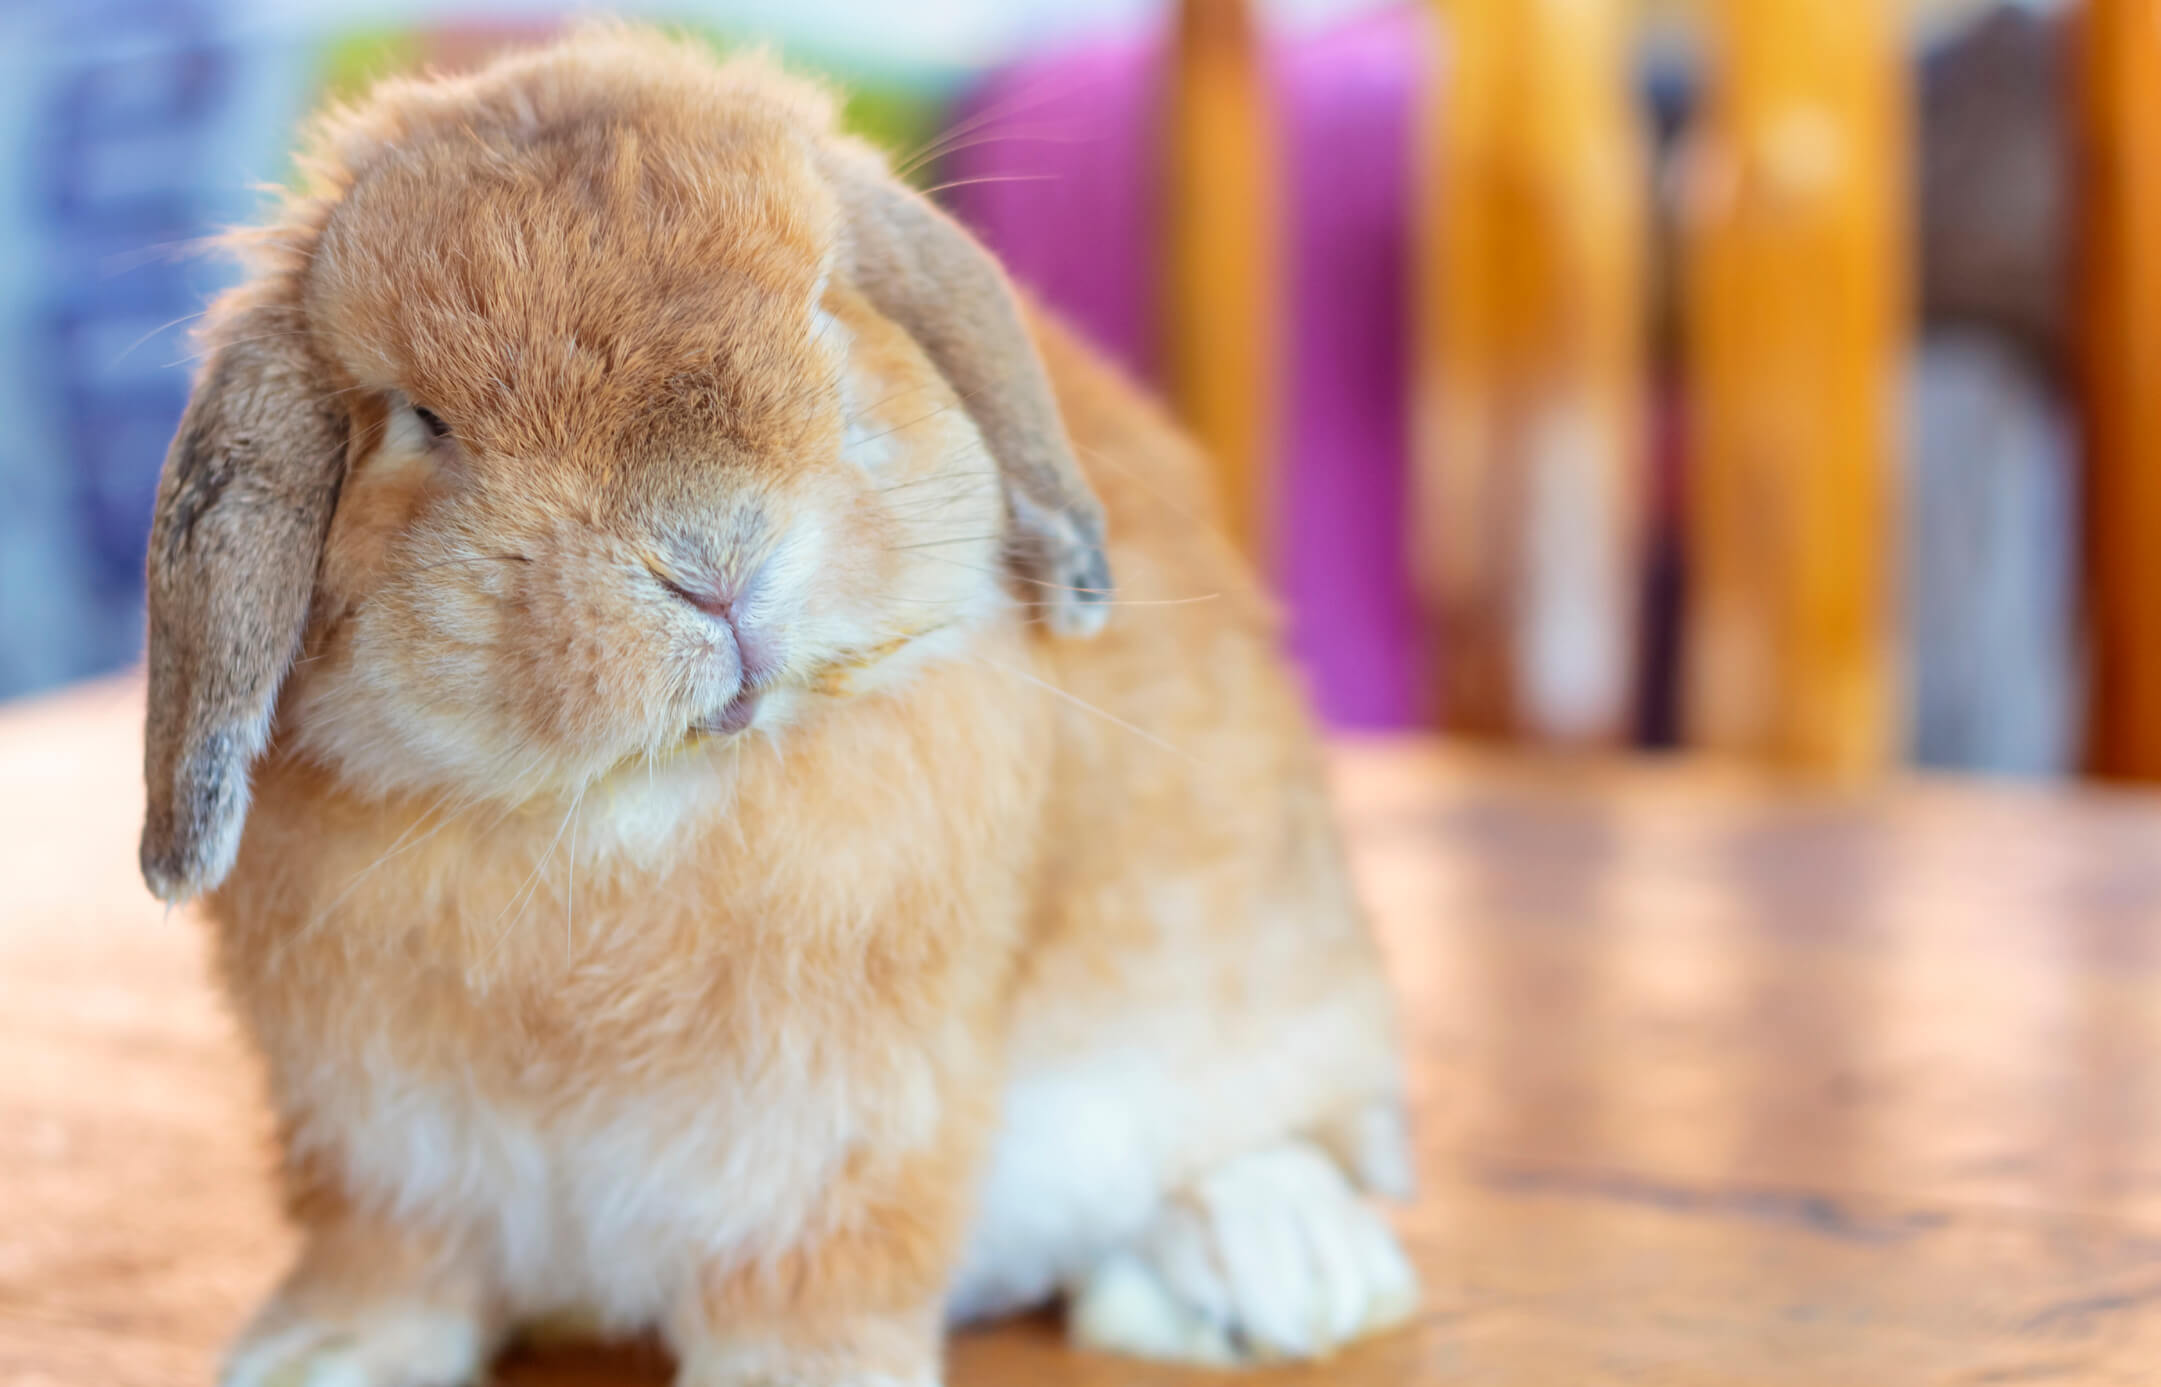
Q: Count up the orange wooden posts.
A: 4